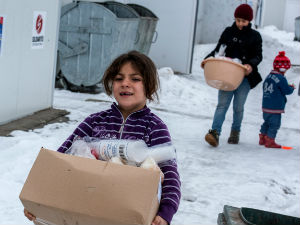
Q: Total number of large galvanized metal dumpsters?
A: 2